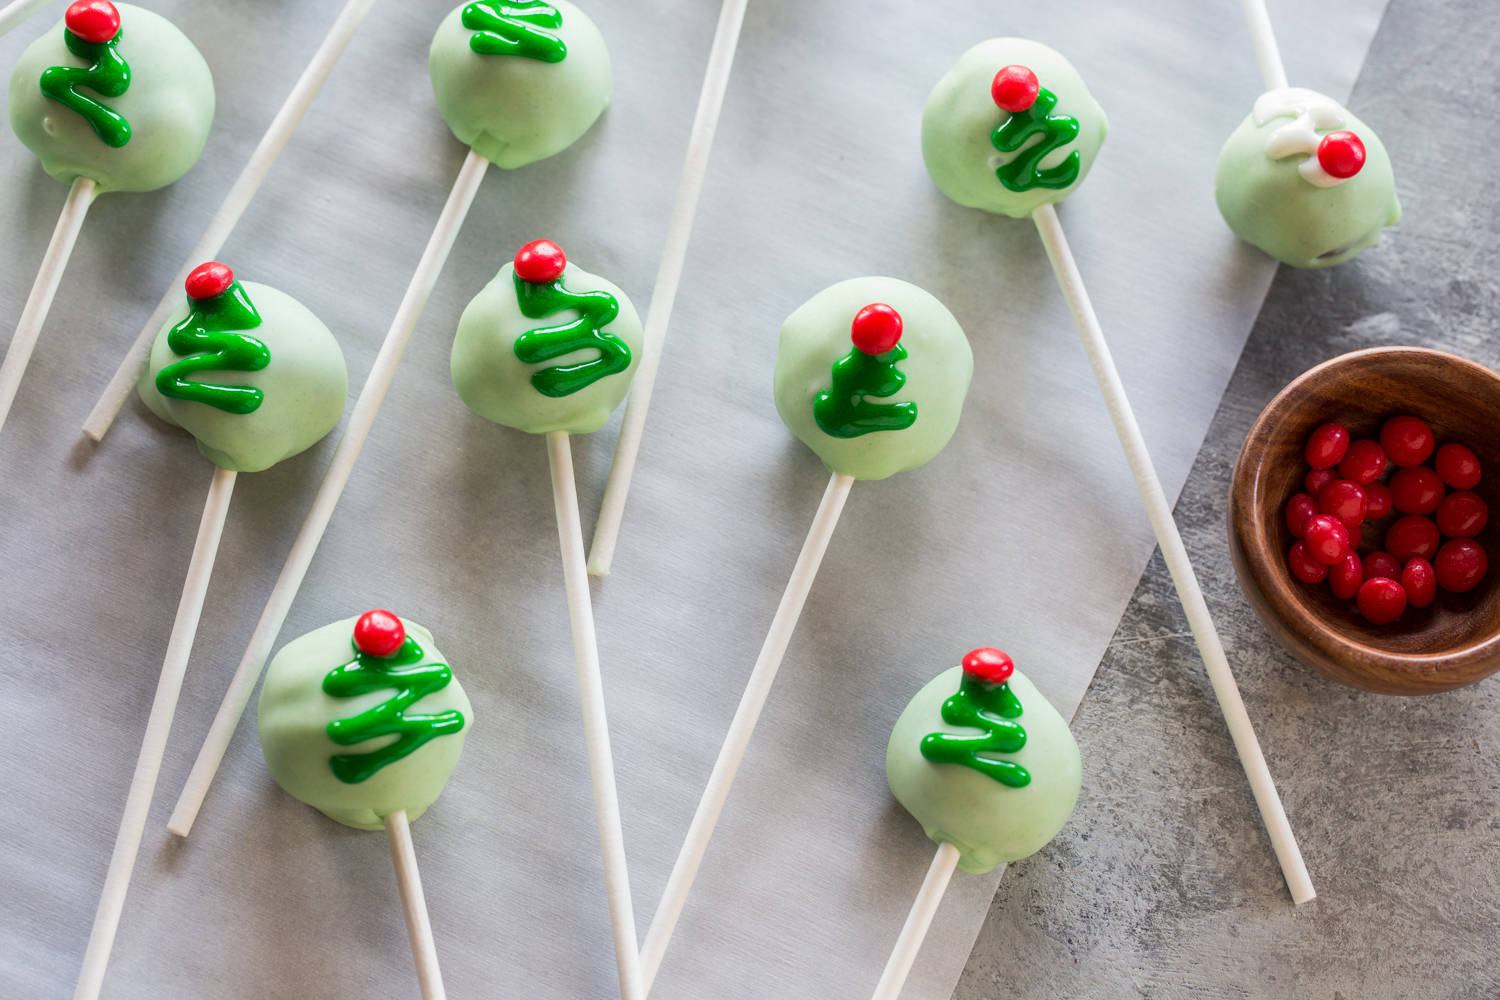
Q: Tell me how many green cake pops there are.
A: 9